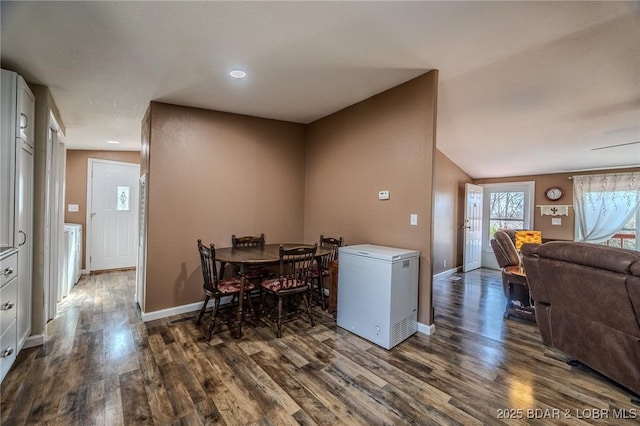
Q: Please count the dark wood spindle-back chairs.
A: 4